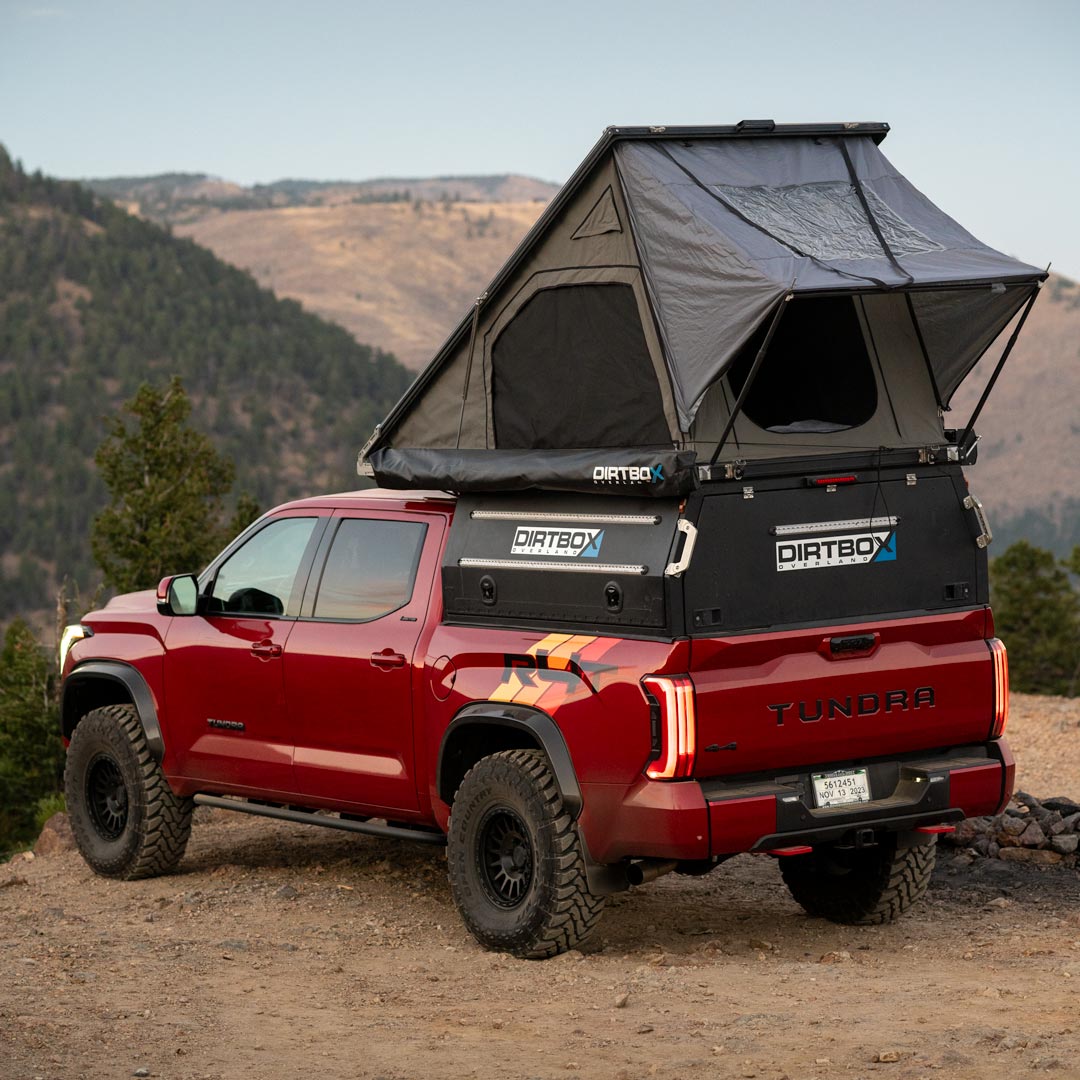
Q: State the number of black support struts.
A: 2